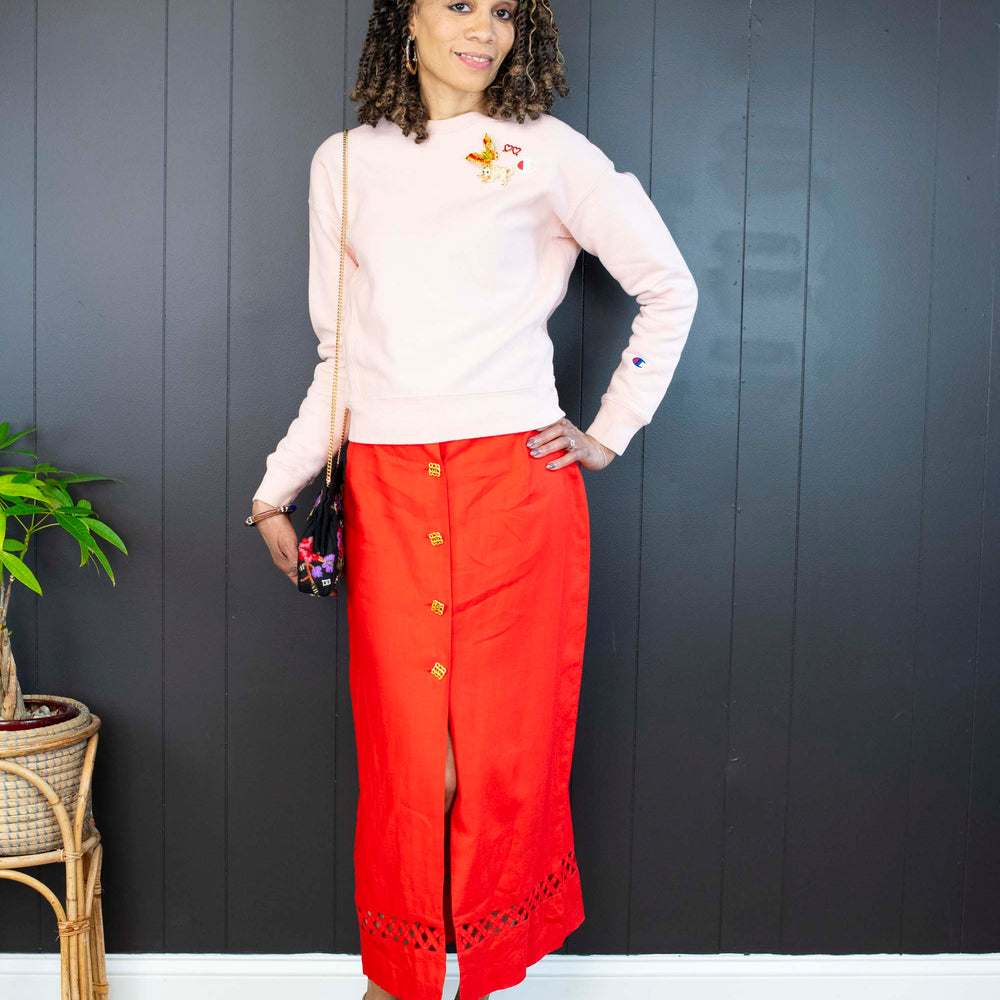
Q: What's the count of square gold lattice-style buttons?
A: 4